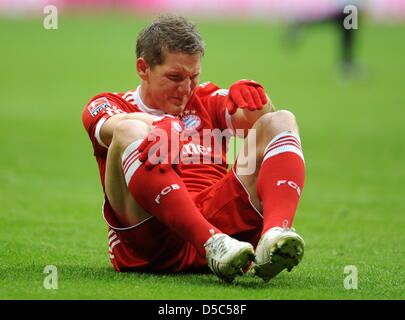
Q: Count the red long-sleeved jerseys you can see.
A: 0